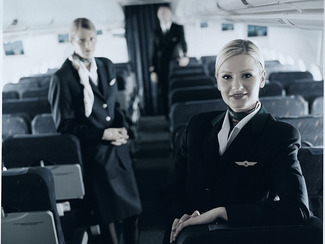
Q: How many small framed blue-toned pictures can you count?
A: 6